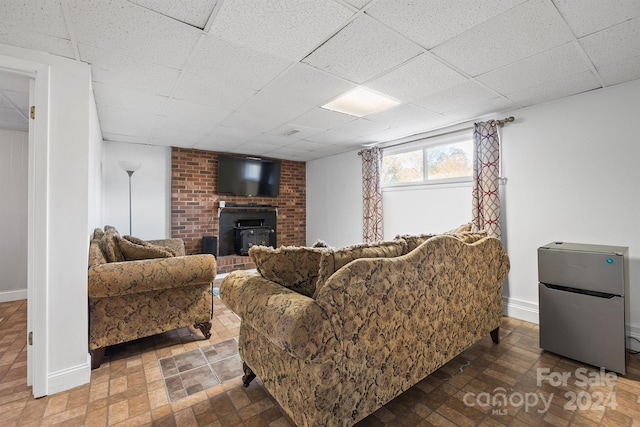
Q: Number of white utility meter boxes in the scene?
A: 0